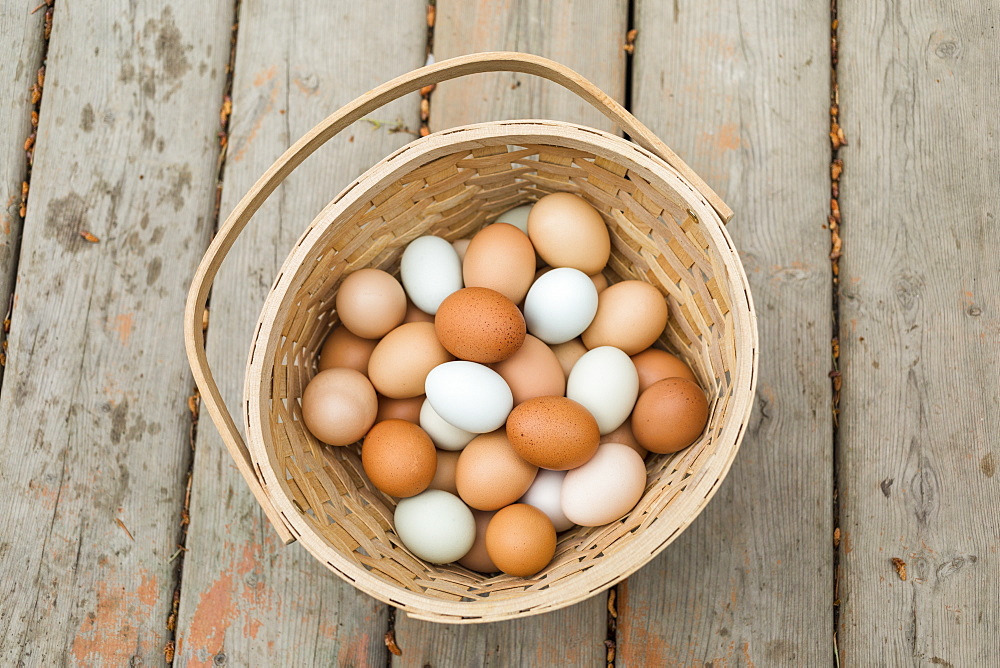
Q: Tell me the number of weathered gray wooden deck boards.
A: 6